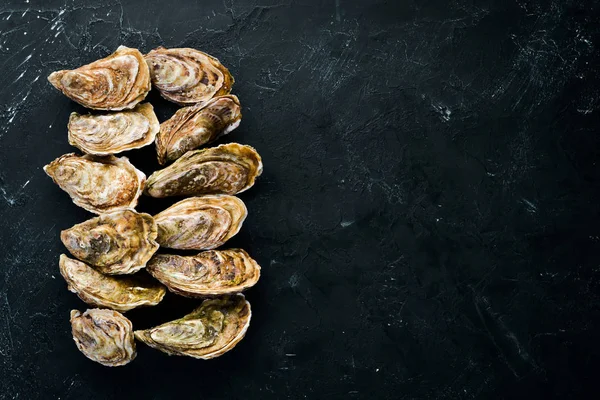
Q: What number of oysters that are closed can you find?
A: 12